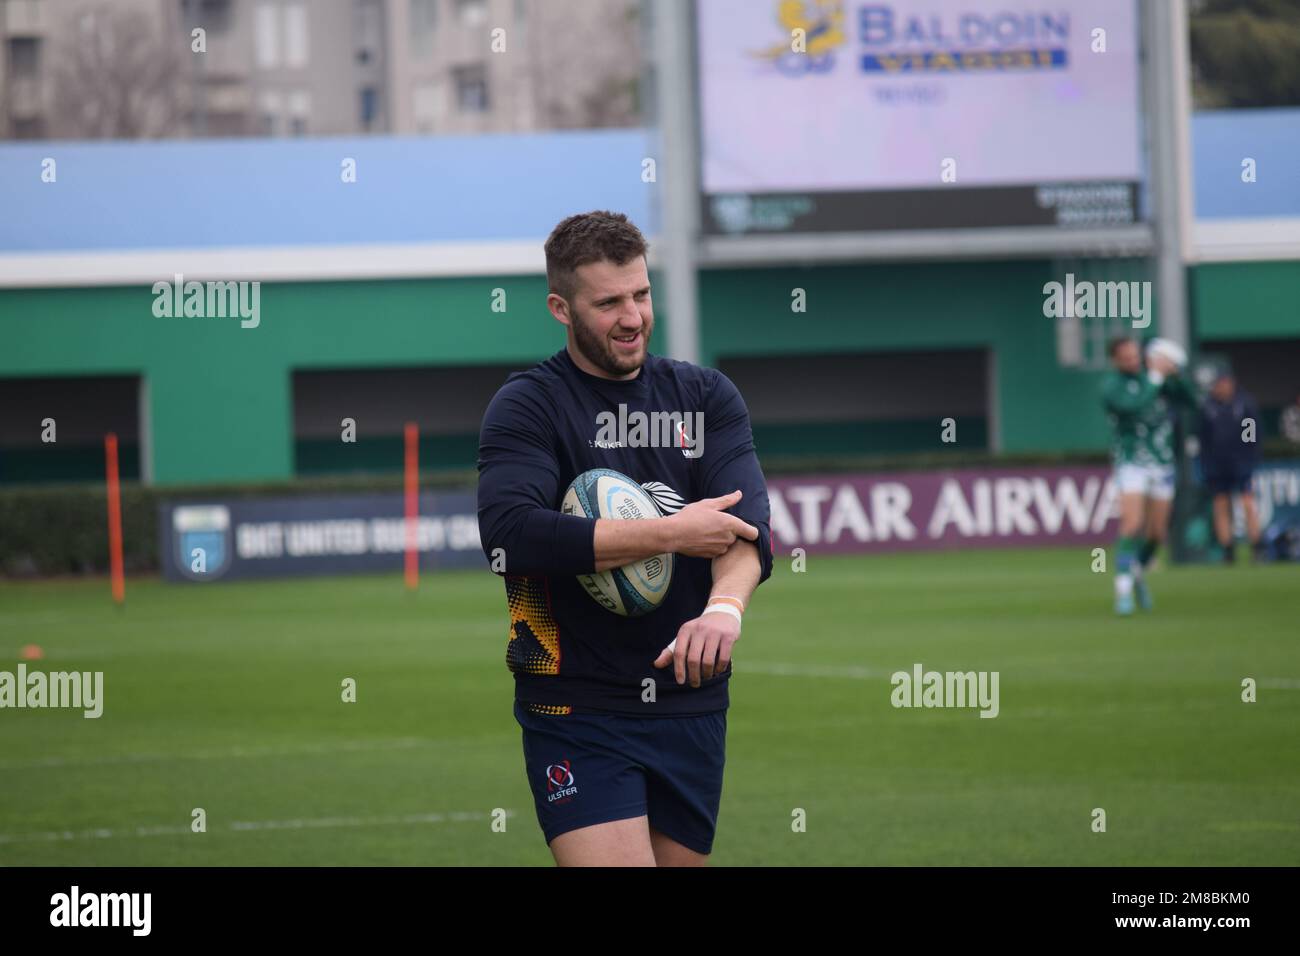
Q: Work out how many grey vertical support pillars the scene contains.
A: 2